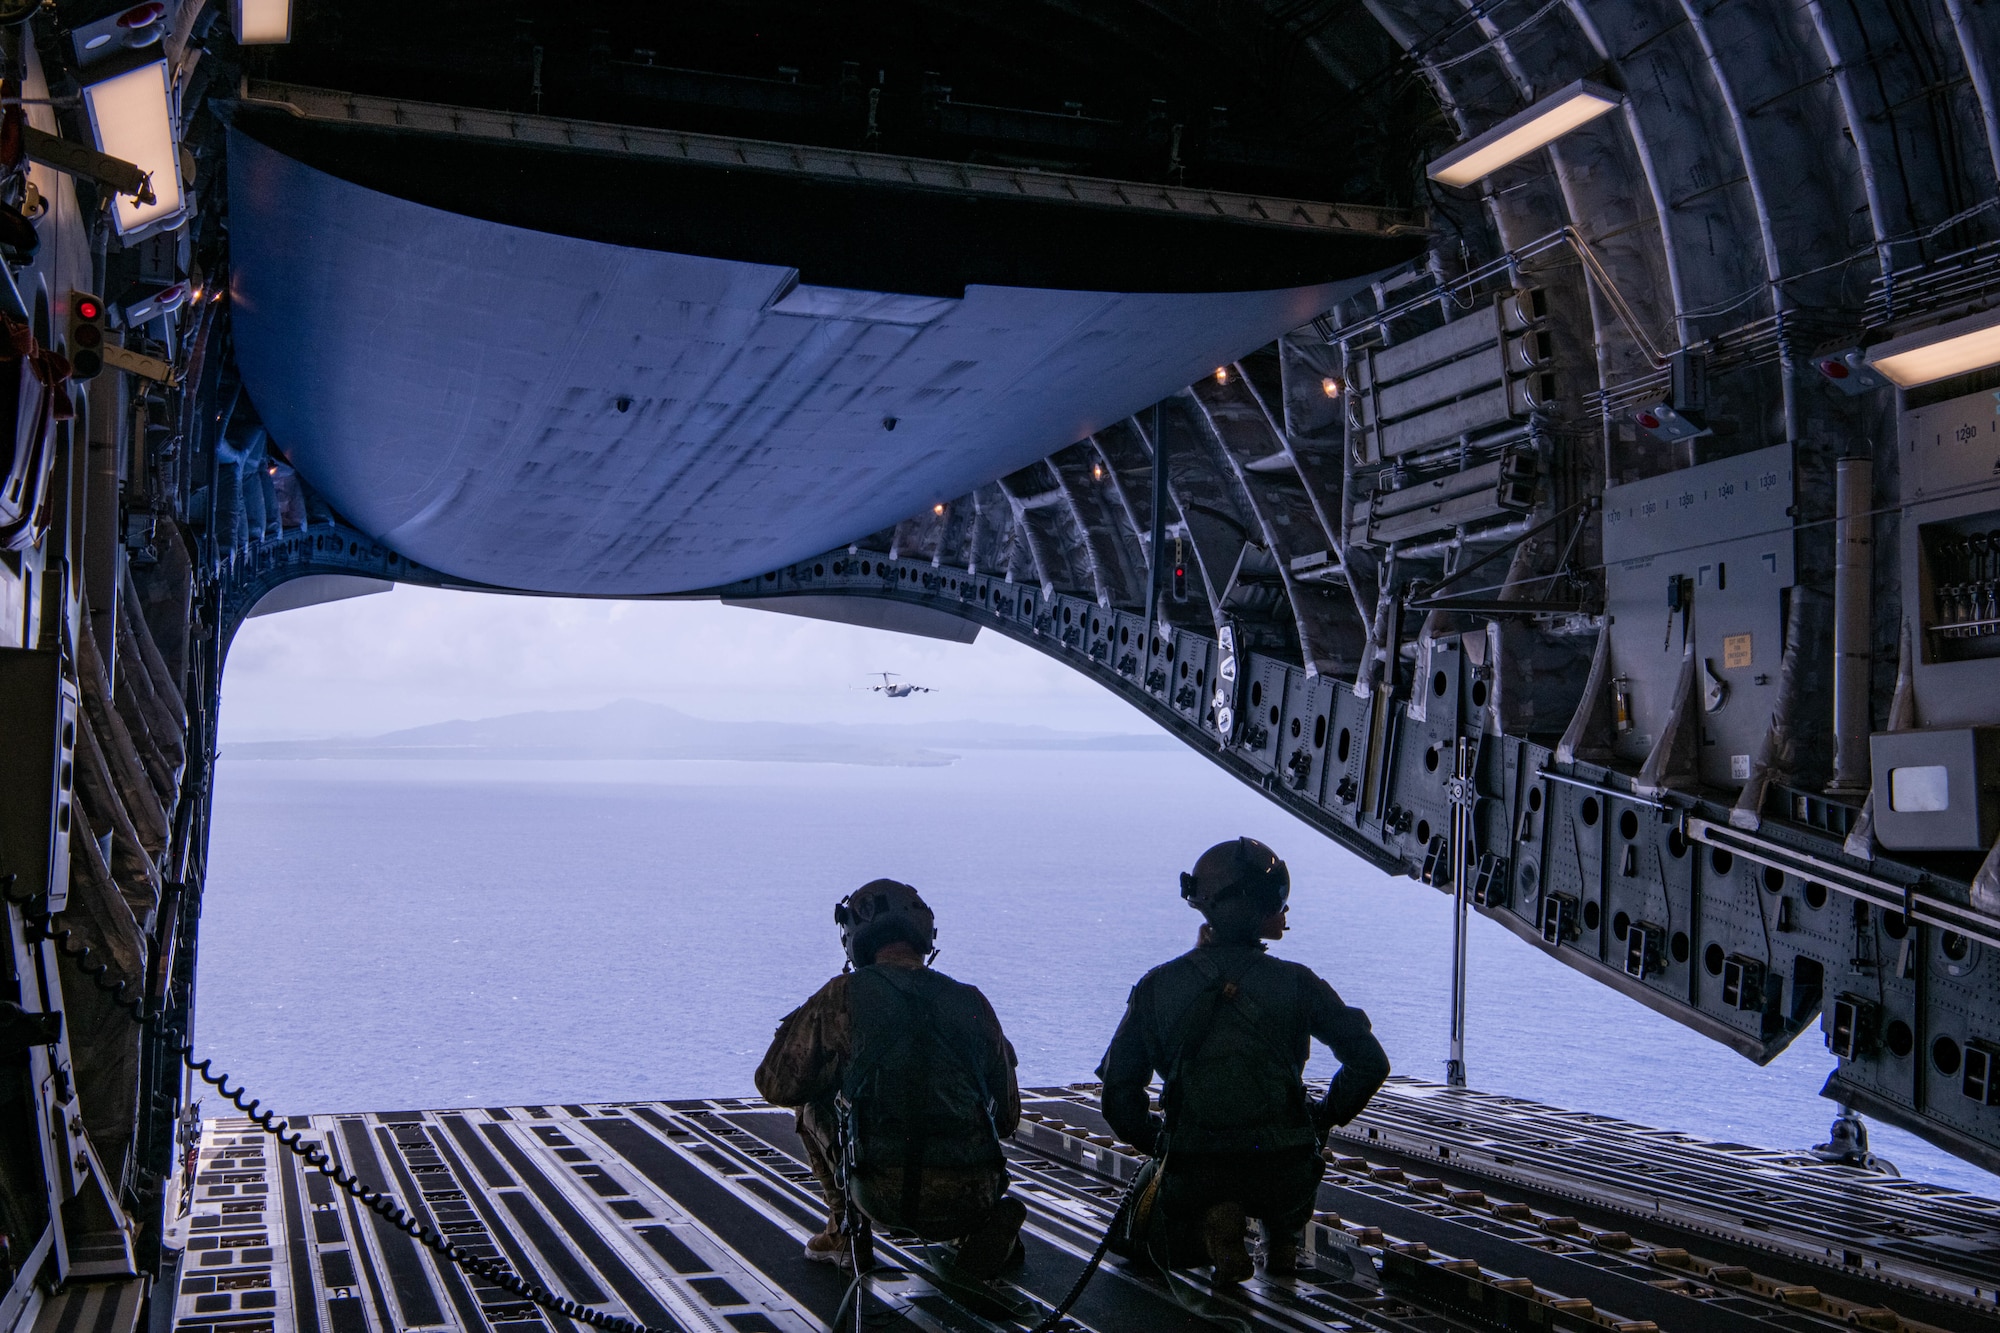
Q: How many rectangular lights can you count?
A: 4